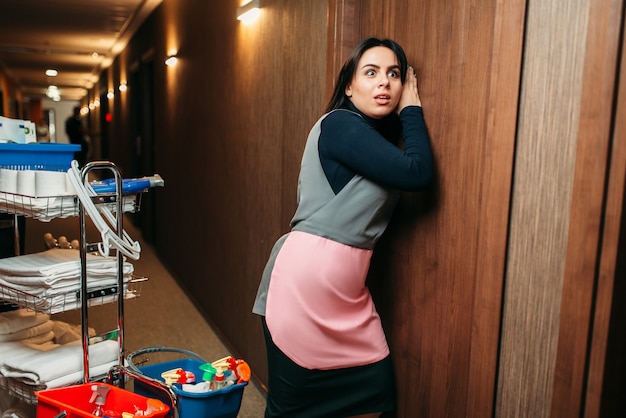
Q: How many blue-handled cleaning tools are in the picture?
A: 1